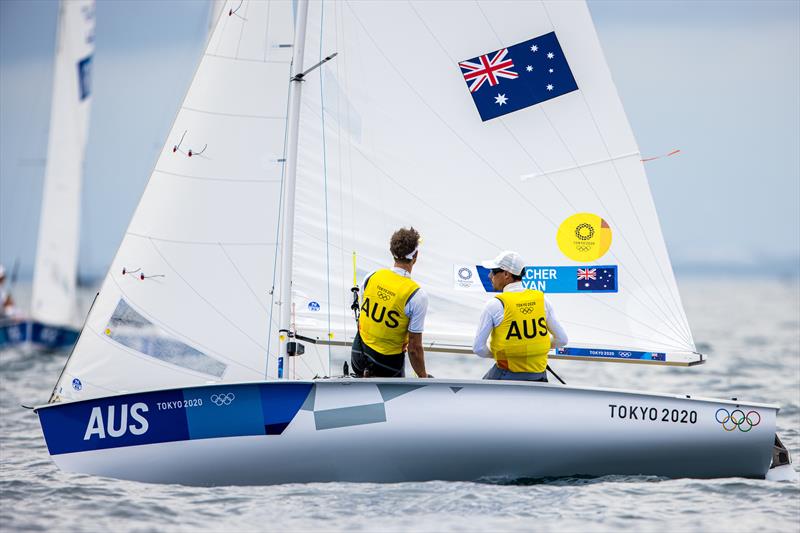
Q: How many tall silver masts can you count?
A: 1